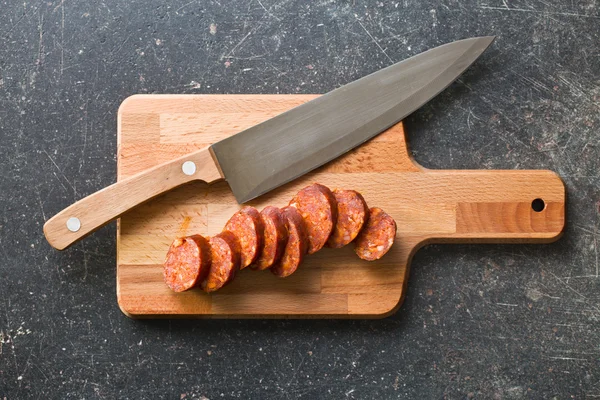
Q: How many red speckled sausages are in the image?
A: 8